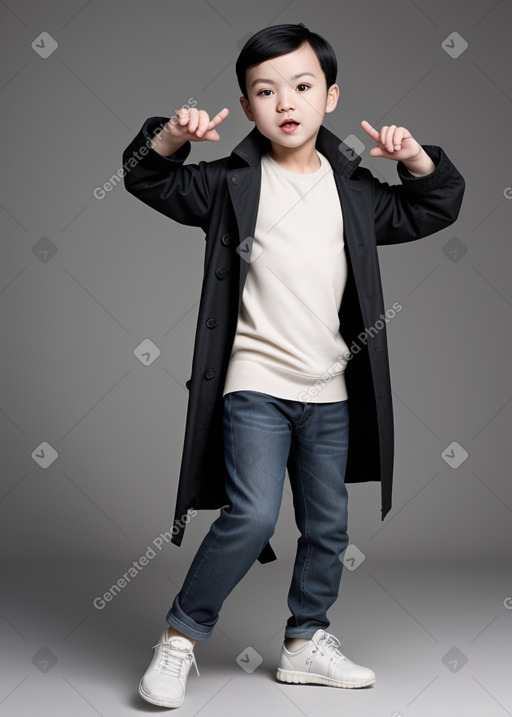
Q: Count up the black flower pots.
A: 0